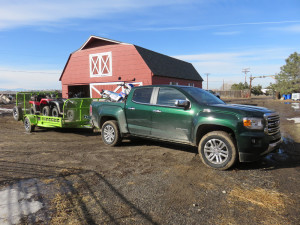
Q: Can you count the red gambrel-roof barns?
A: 1